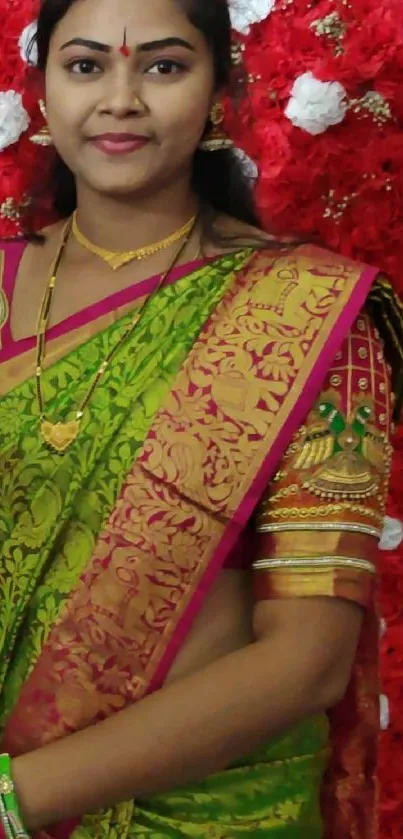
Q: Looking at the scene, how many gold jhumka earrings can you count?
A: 2